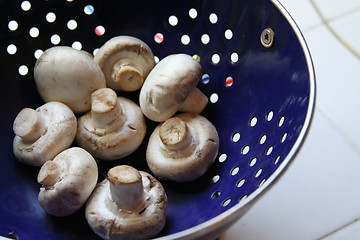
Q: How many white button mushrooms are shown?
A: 8